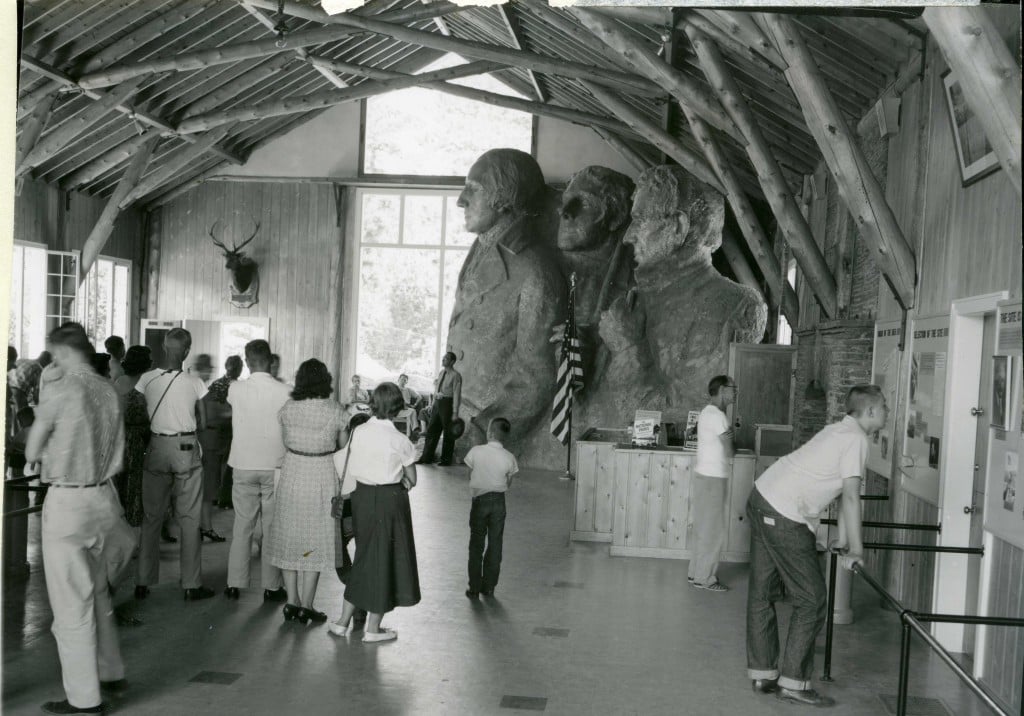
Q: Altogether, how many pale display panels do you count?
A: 3